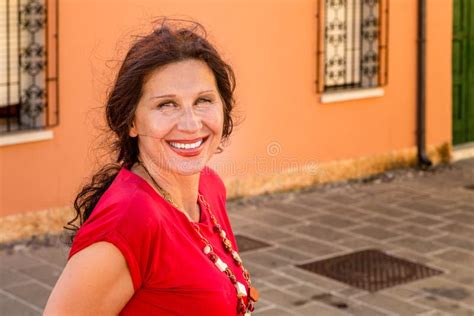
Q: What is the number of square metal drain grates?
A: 2